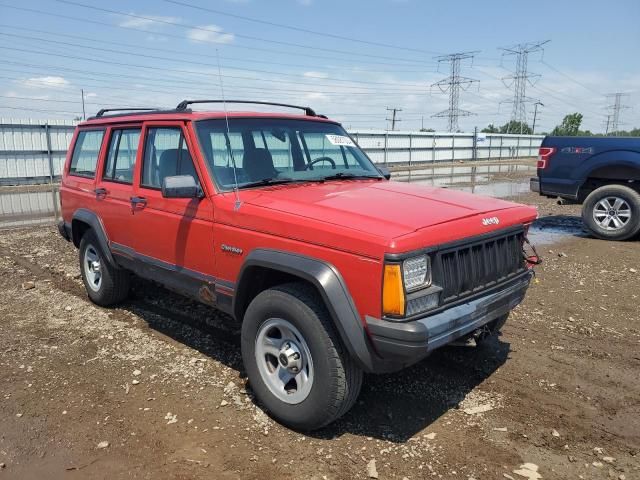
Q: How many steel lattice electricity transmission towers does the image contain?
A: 3